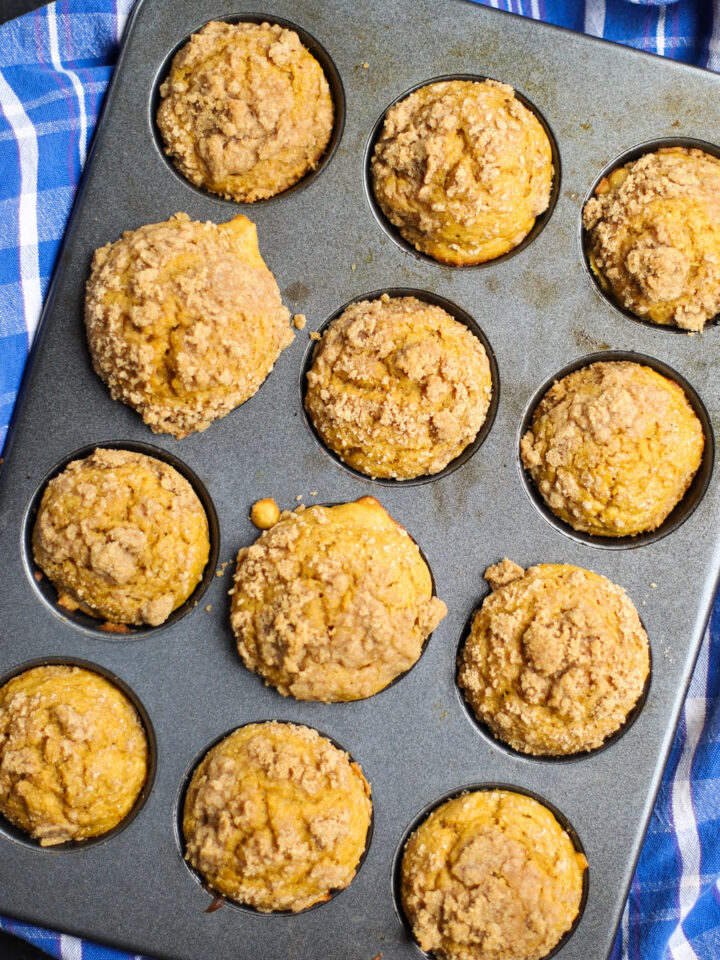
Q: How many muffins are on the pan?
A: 12